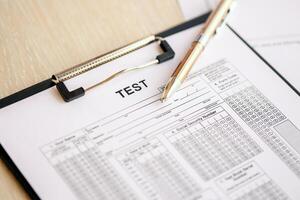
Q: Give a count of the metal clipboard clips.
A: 1